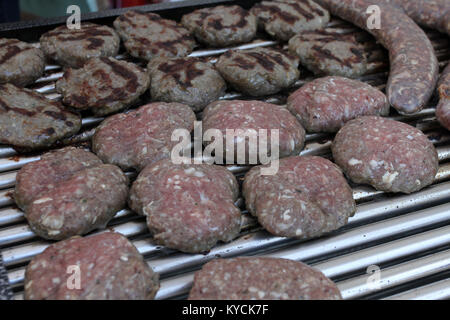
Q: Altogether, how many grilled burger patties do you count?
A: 10